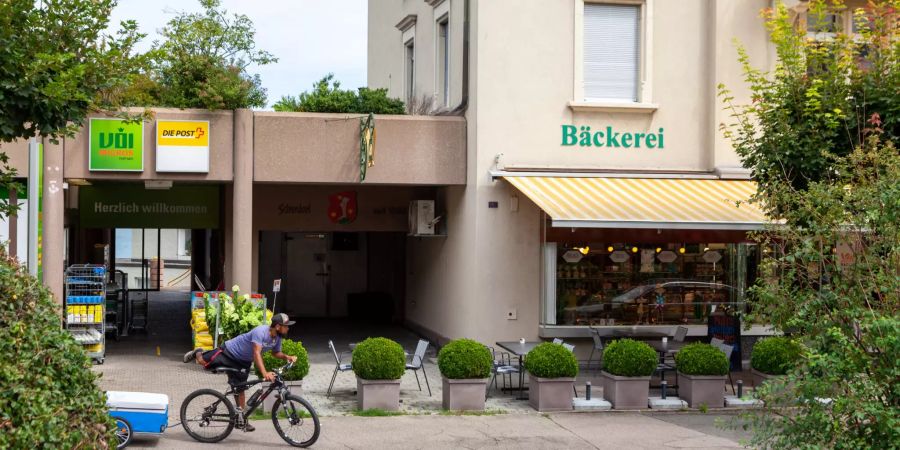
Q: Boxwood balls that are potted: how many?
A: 7